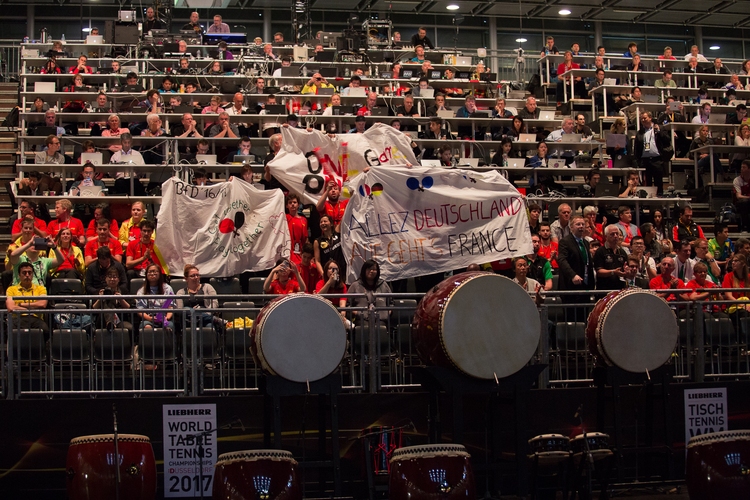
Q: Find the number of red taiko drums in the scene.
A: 7